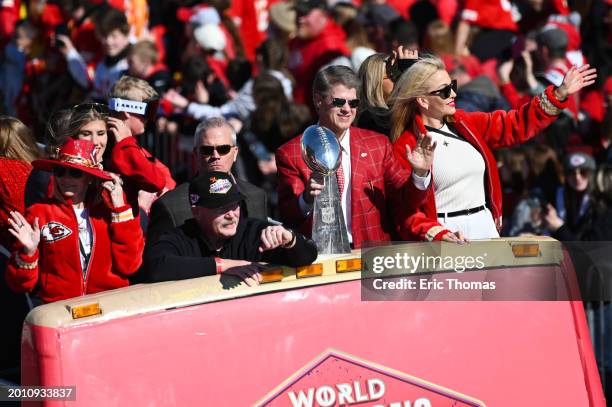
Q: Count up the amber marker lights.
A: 5